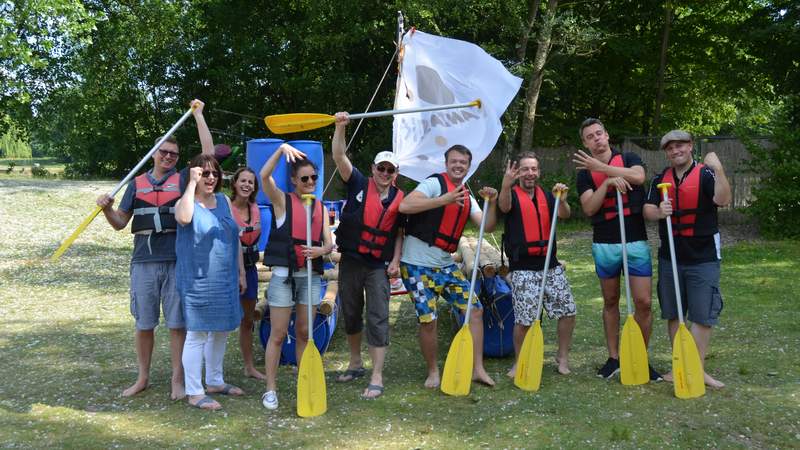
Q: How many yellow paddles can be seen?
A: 7